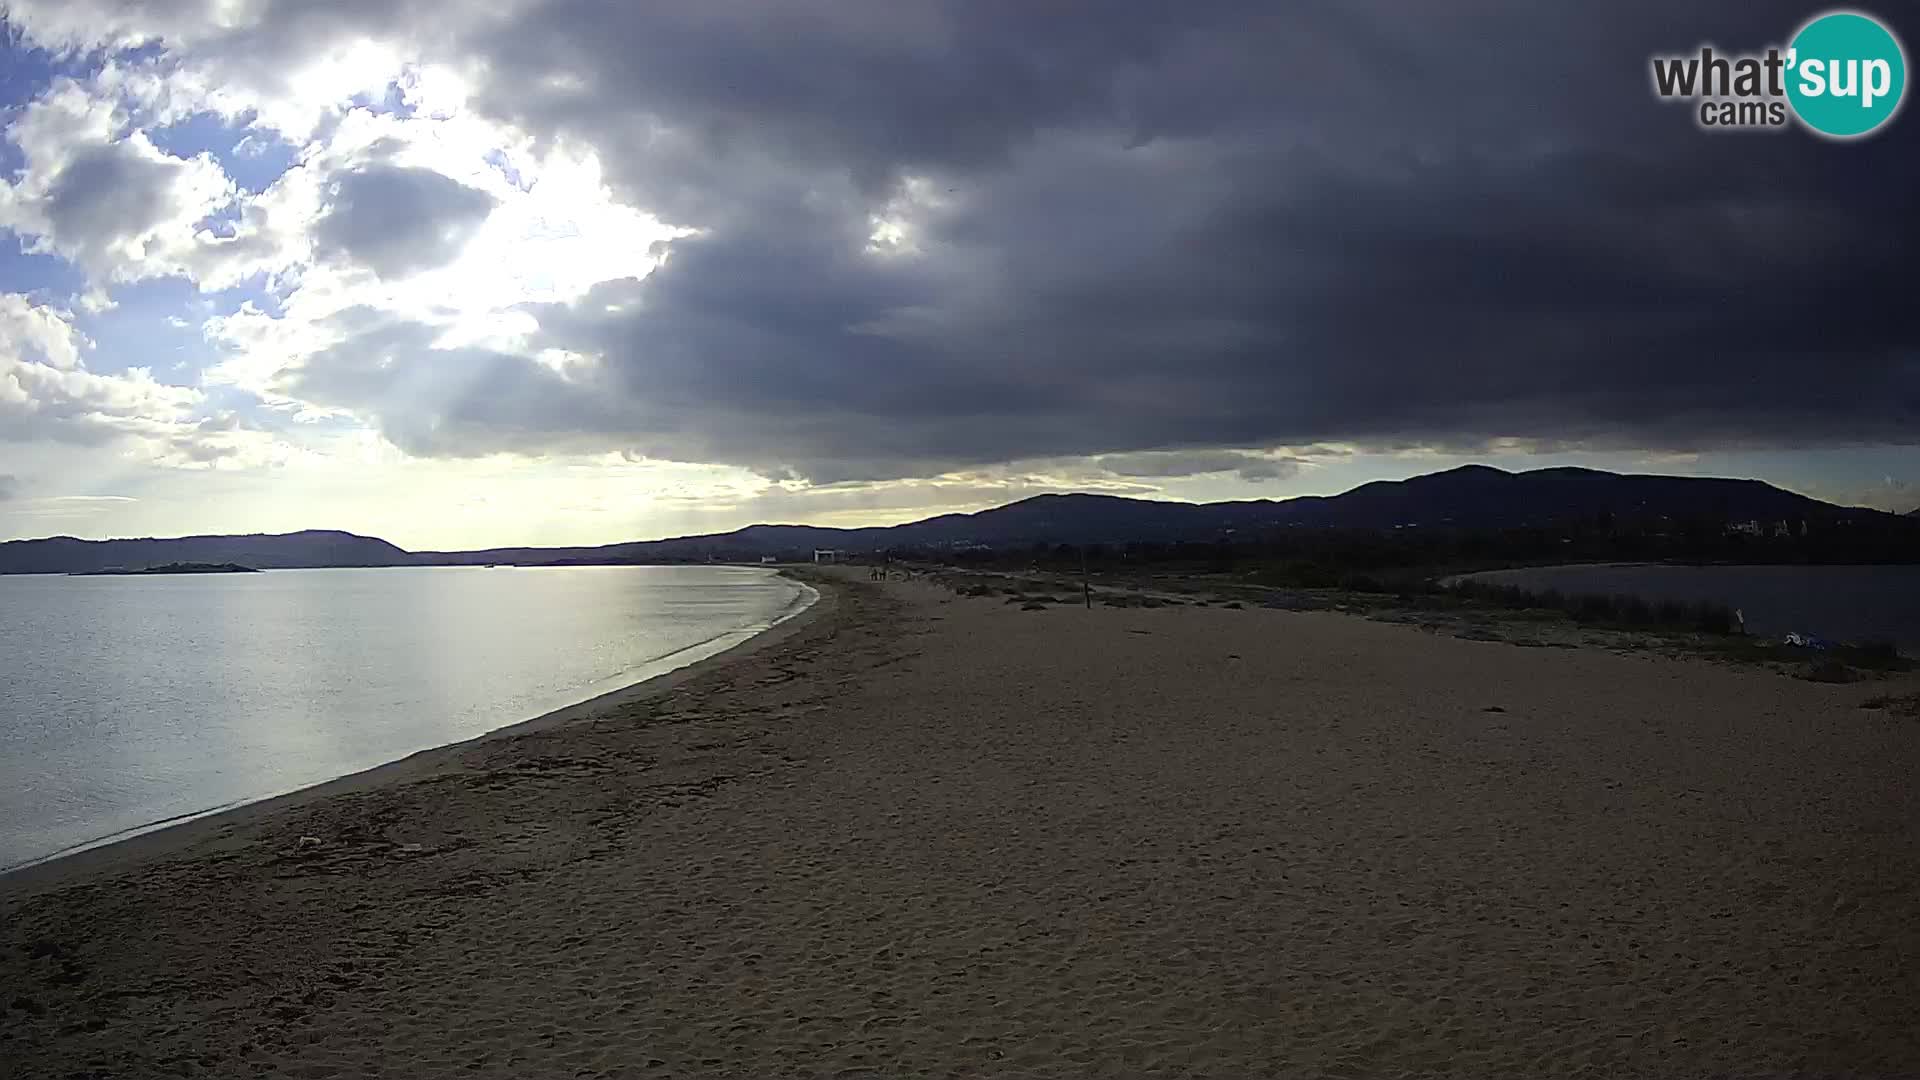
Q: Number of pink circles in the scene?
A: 0